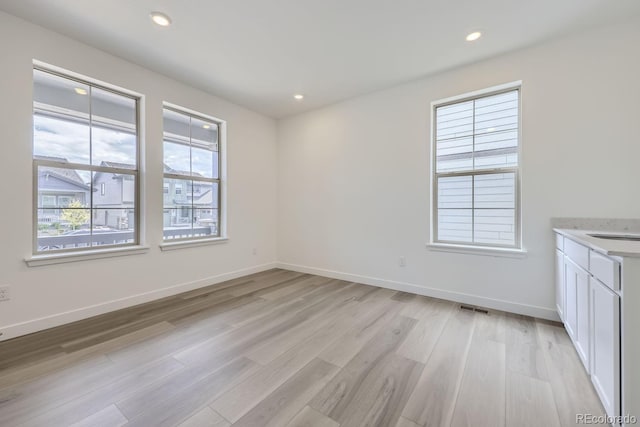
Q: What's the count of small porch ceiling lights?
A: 2